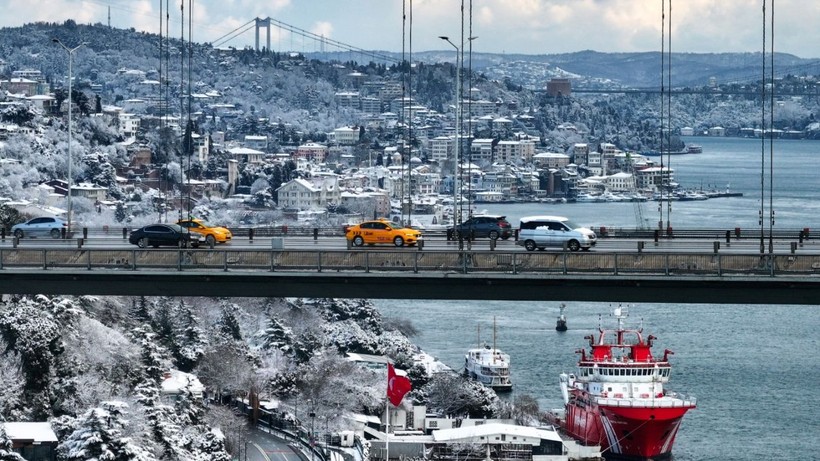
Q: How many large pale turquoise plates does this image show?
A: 0